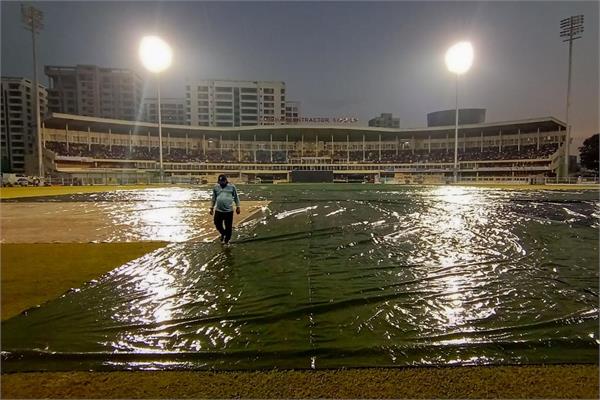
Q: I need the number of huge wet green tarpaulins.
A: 1